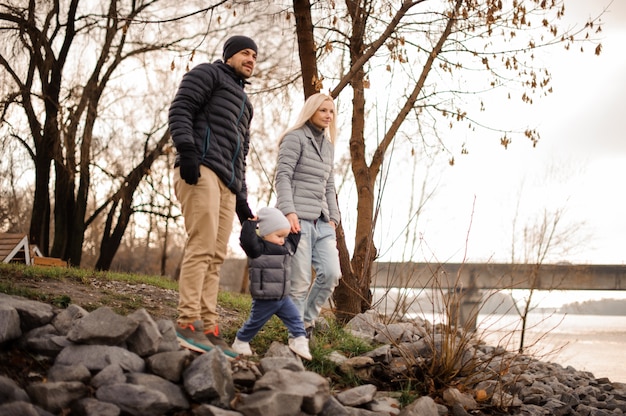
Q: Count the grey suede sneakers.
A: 2